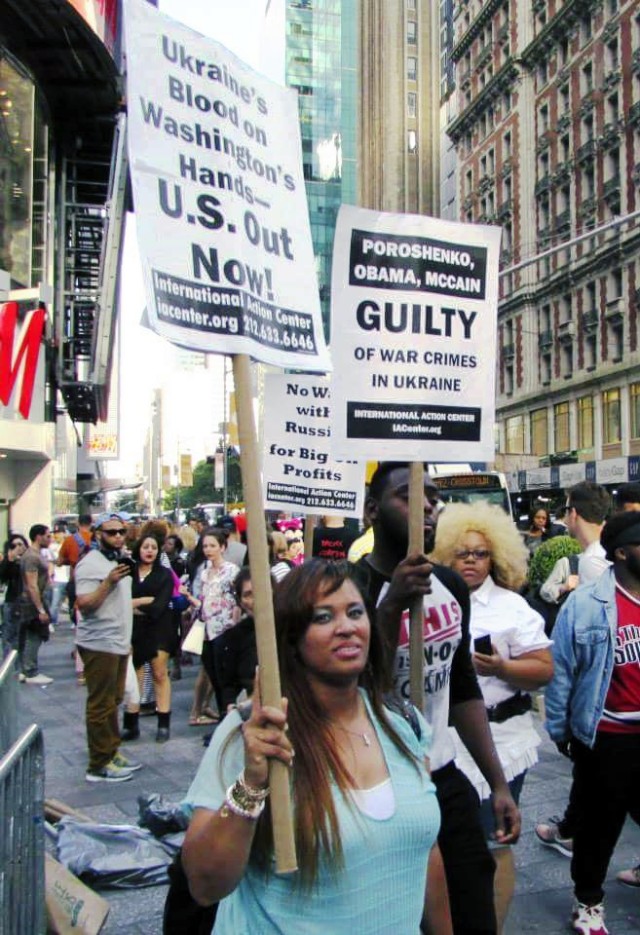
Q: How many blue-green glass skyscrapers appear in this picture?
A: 1